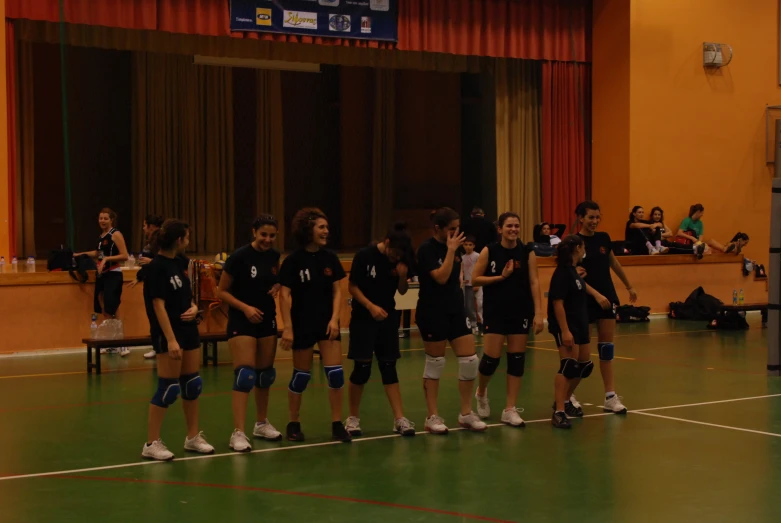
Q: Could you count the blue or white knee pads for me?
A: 9